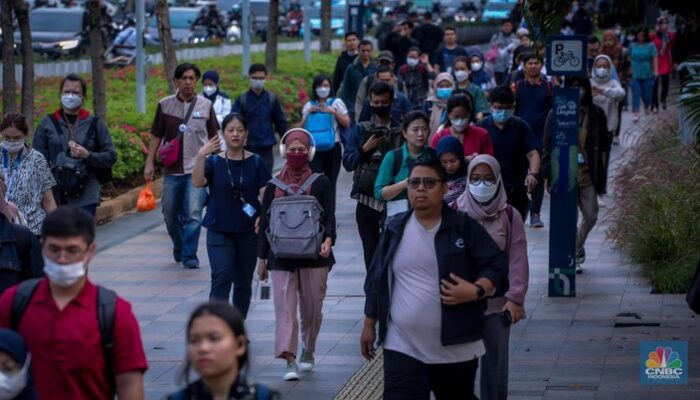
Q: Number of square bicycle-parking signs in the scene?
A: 1